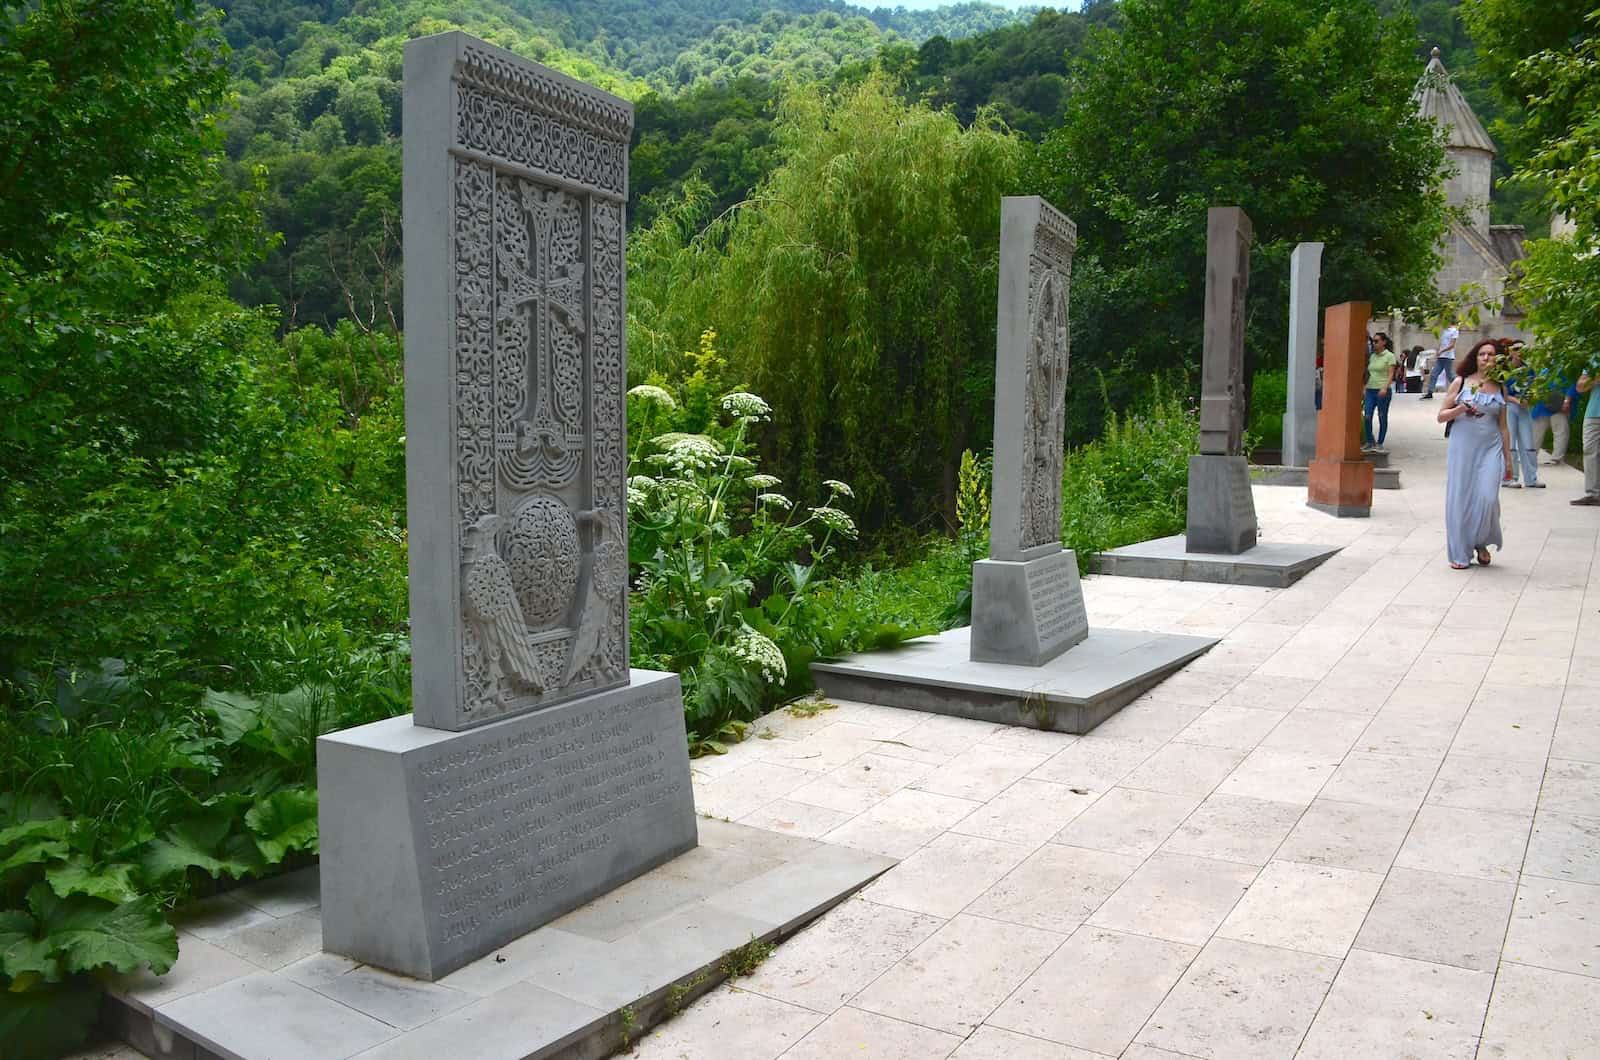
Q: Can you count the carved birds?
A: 2